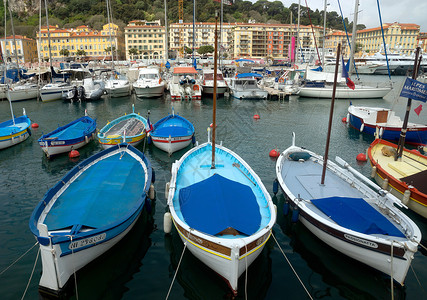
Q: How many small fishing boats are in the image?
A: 9